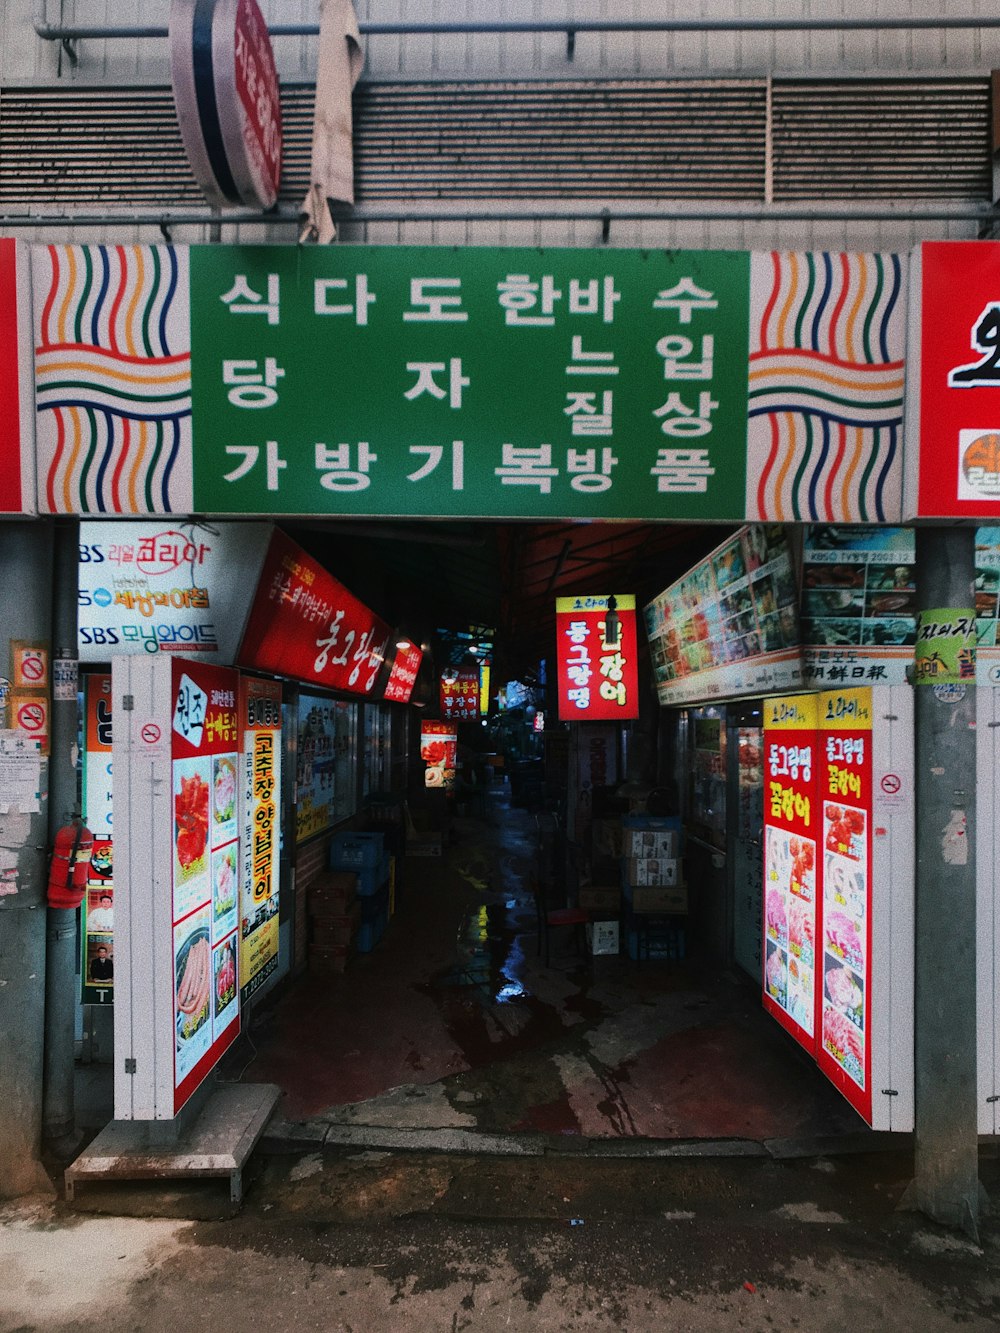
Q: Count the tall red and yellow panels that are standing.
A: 2